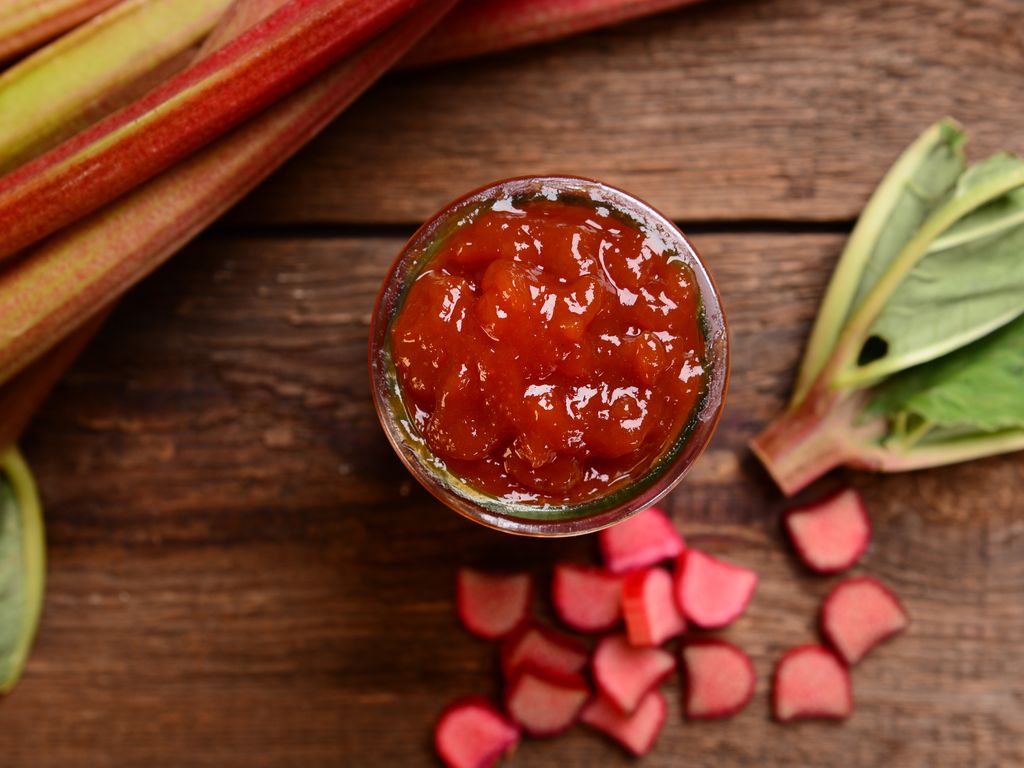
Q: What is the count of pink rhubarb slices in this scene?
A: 14